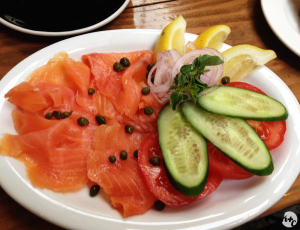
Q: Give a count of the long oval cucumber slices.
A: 3